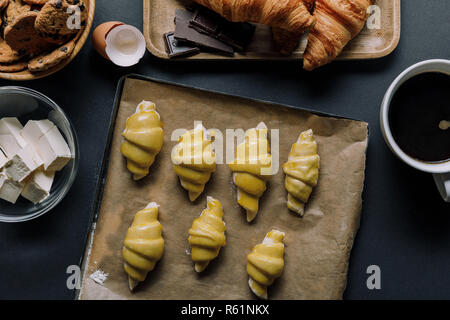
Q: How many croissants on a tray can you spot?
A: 7